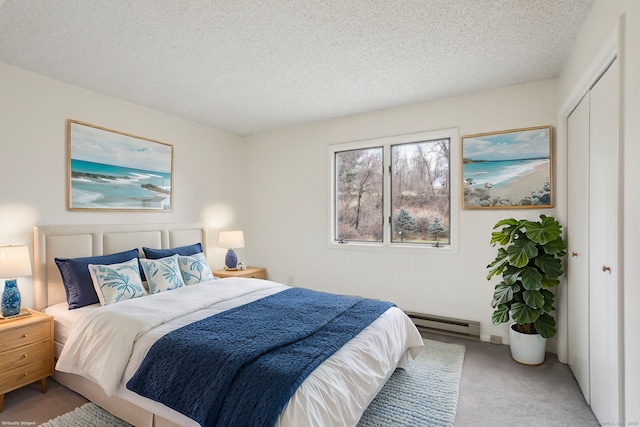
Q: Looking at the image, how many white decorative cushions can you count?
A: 3